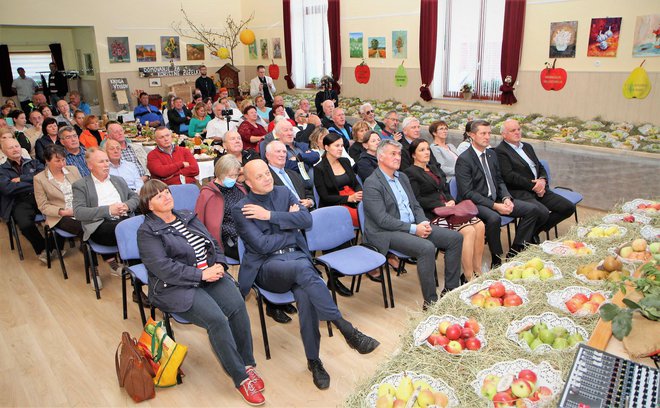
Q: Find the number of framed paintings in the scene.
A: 13